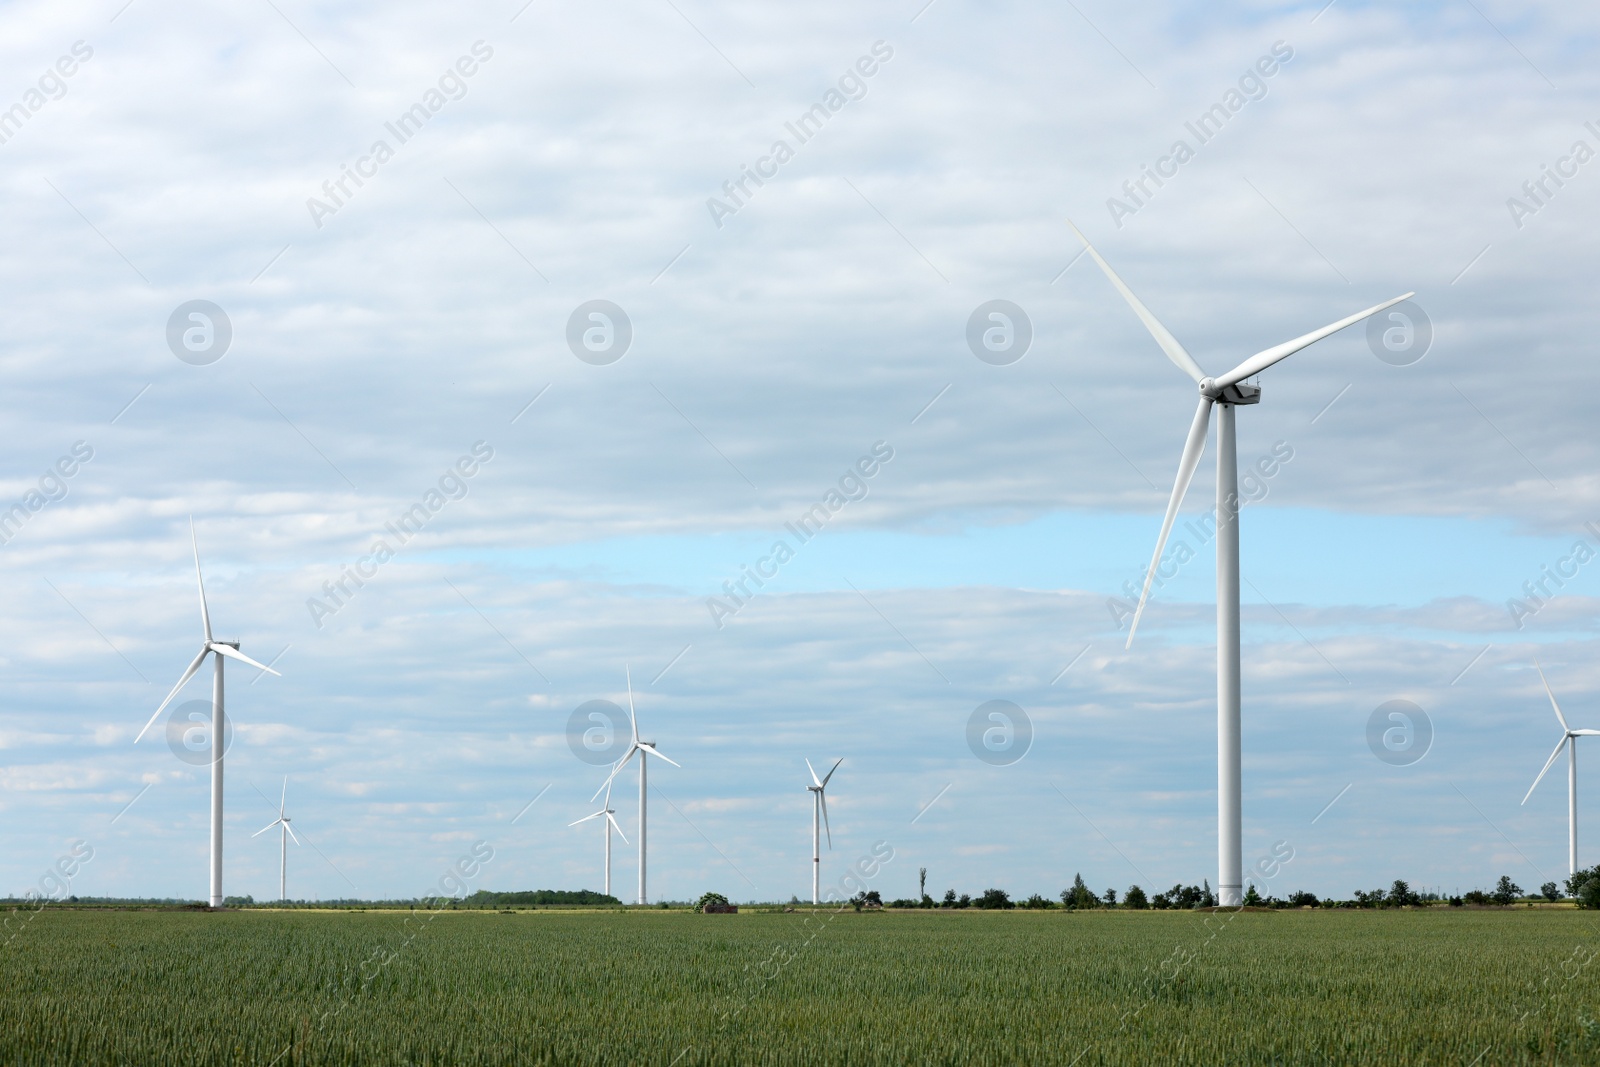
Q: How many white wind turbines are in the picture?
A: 7